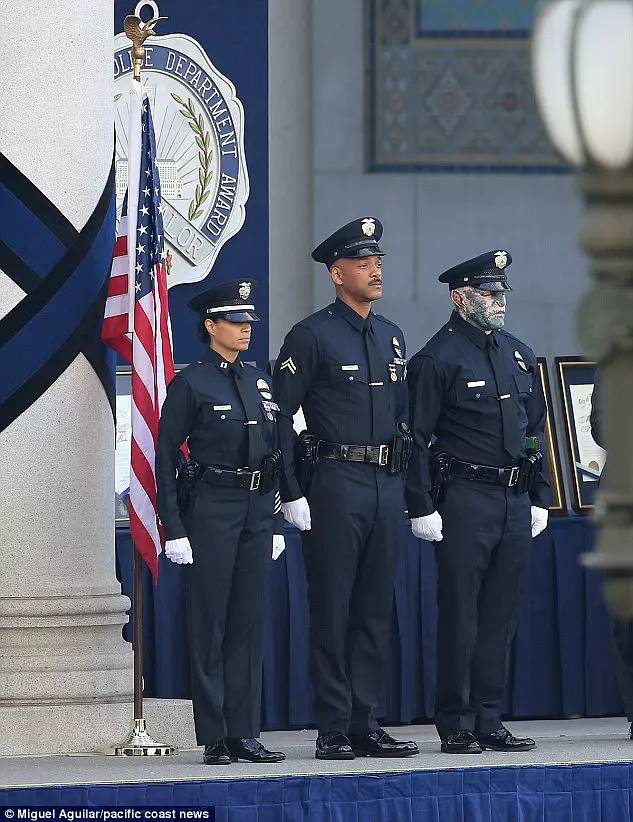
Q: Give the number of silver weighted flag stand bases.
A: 1